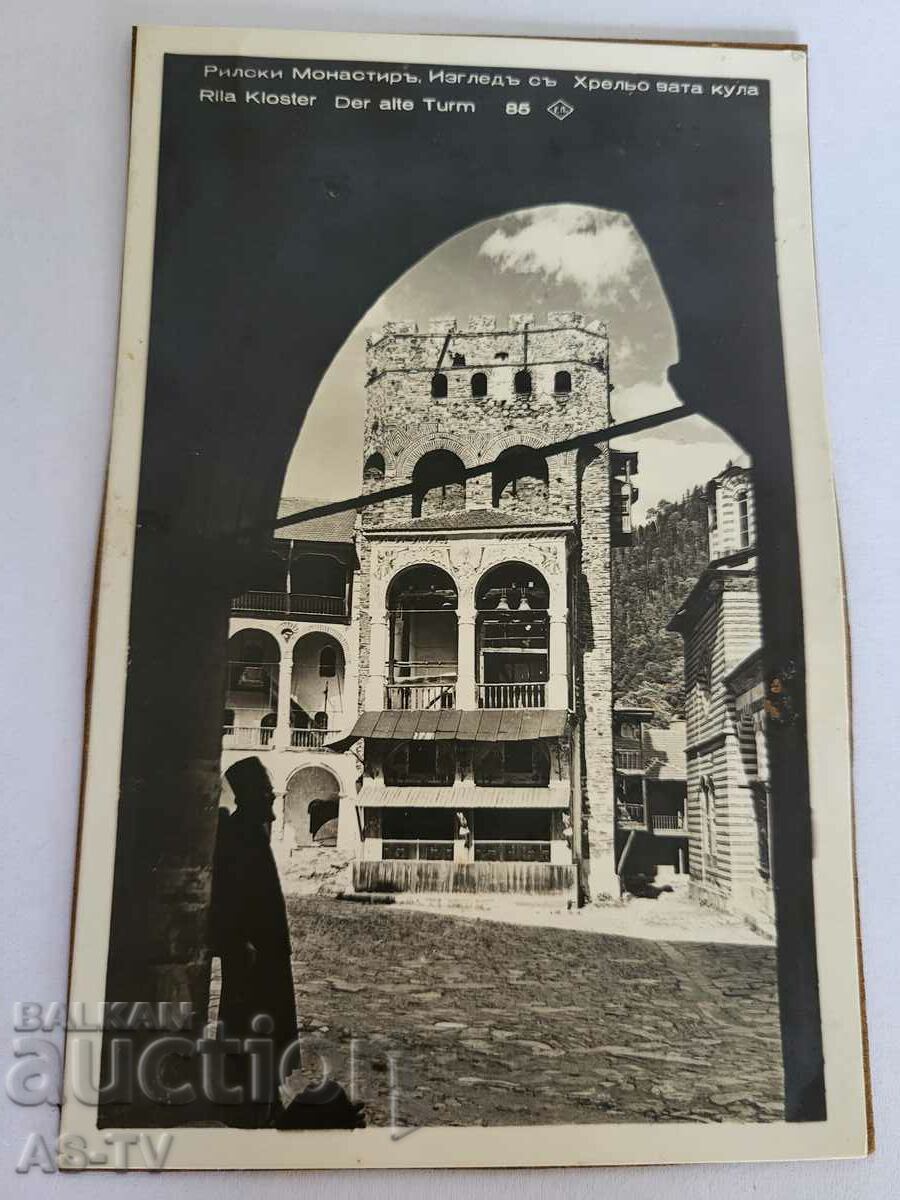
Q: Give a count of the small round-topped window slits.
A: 4